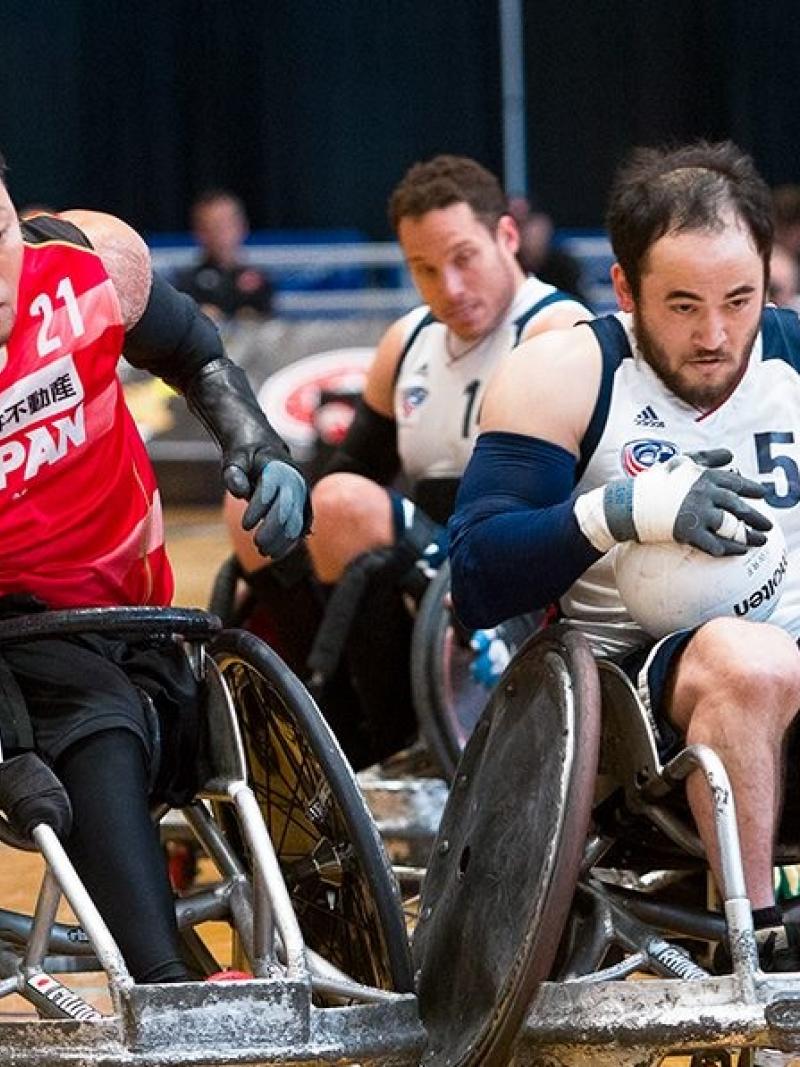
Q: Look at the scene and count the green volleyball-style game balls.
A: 0